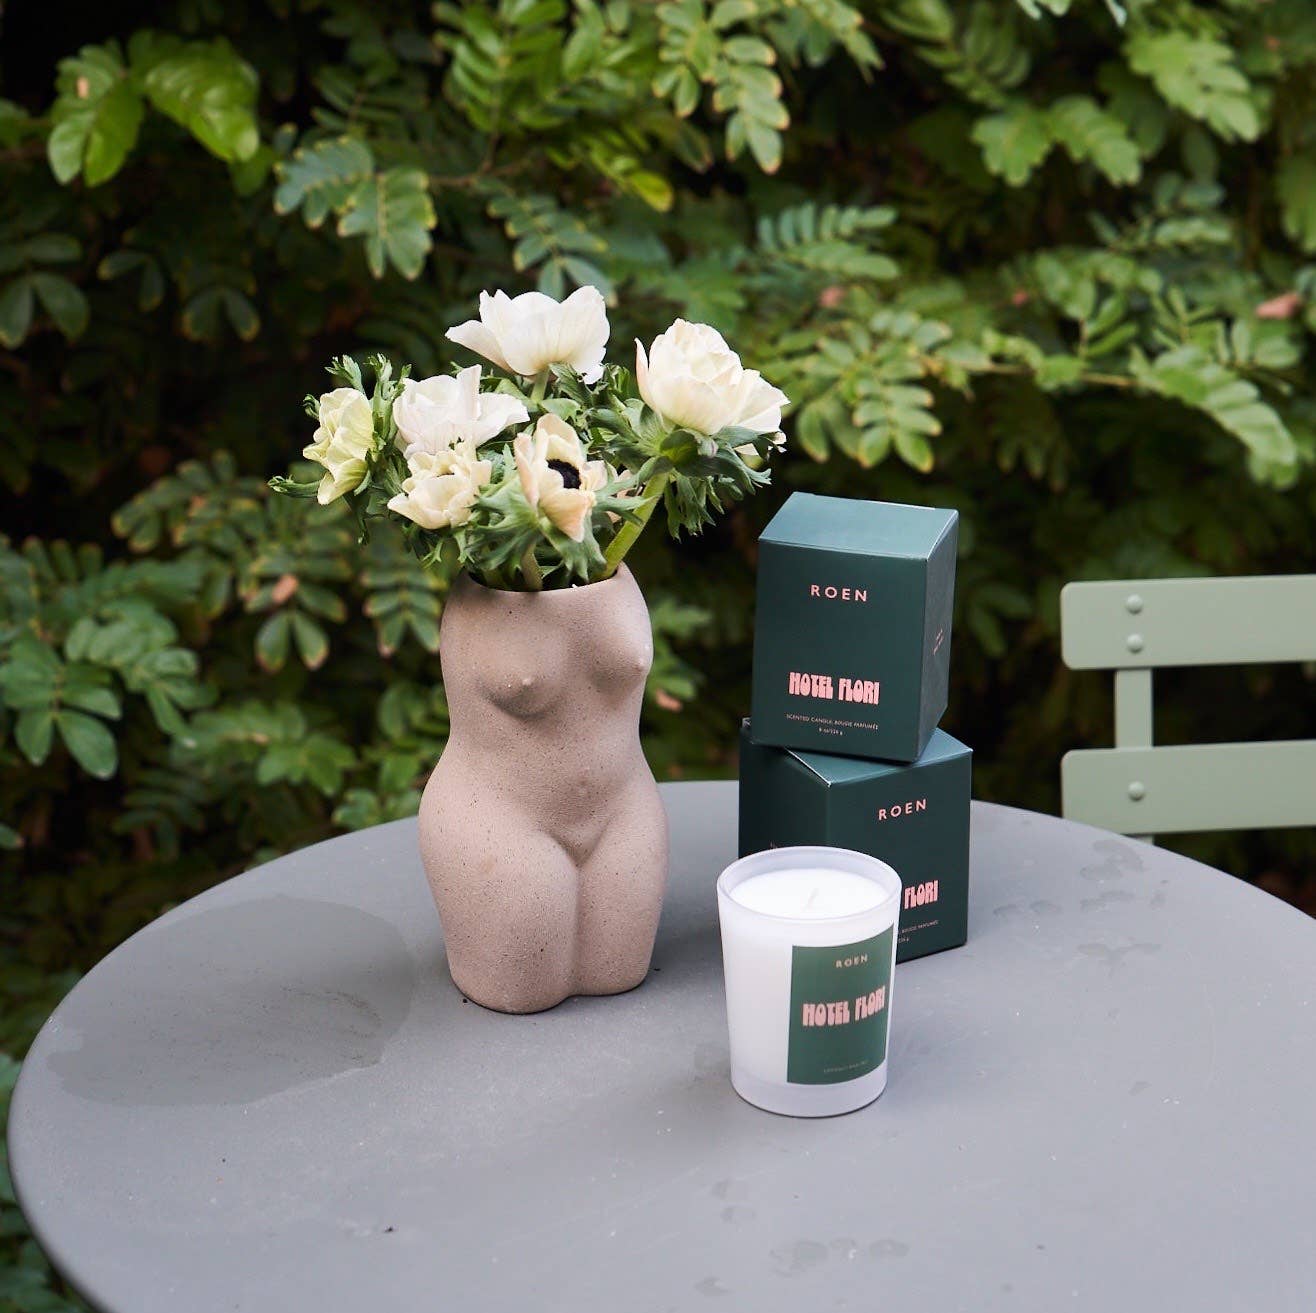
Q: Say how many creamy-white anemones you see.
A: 6